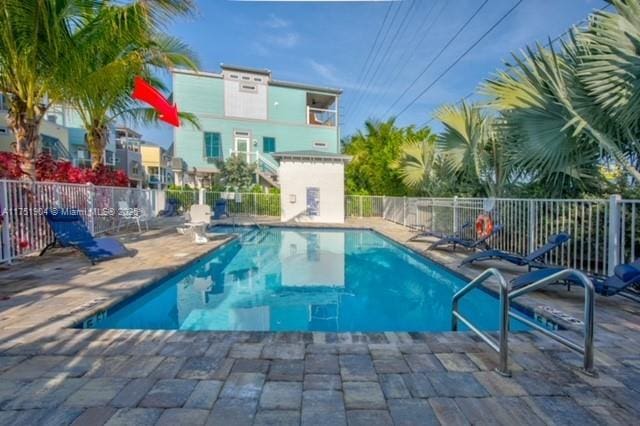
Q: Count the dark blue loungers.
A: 7